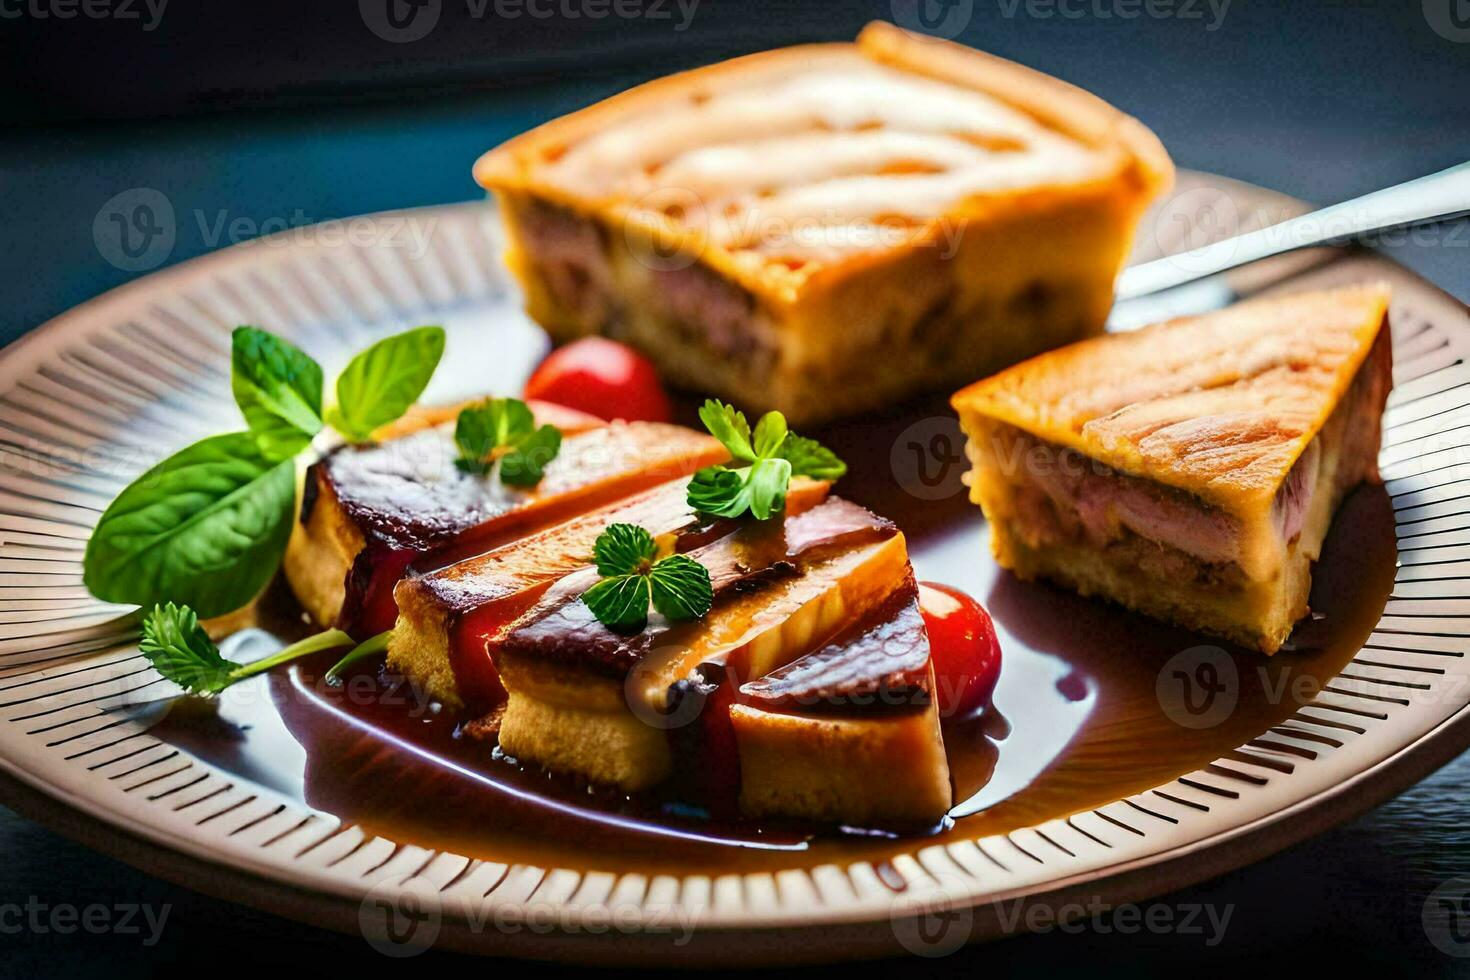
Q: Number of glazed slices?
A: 4